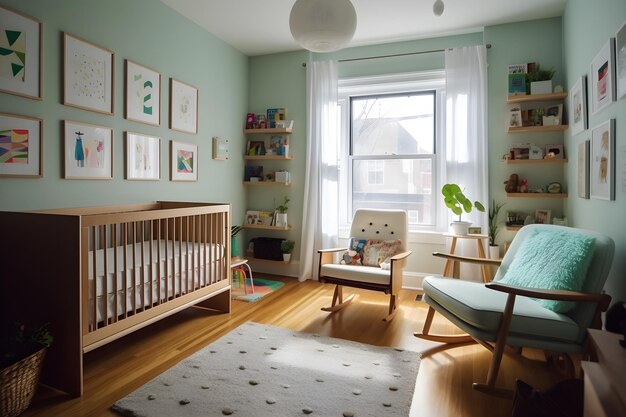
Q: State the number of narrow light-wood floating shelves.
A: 10